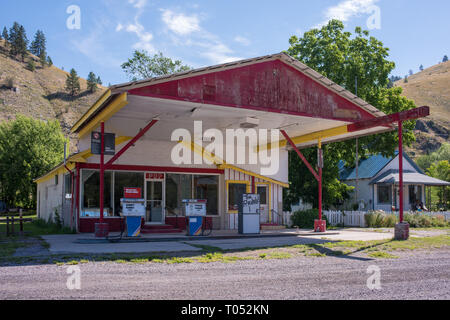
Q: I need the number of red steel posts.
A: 3